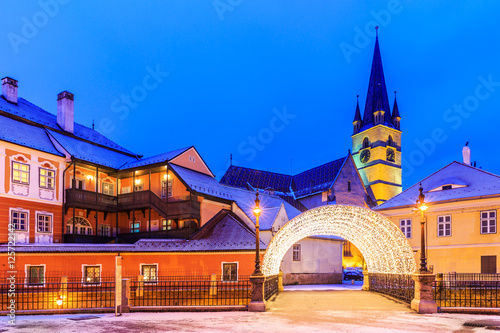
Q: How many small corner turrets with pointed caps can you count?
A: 3